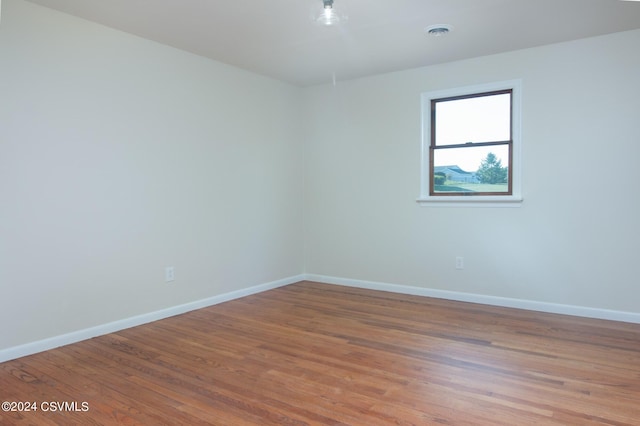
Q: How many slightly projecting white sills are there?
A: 1